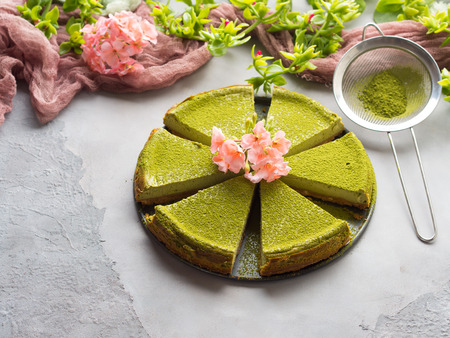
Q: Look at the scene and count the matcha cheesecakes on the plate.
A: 6